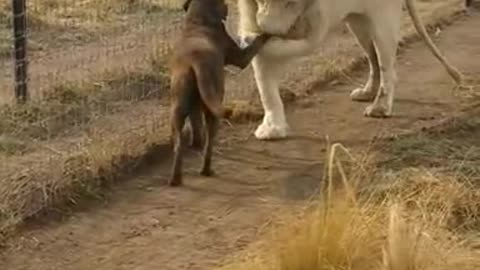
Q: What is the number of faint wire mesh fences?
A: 1